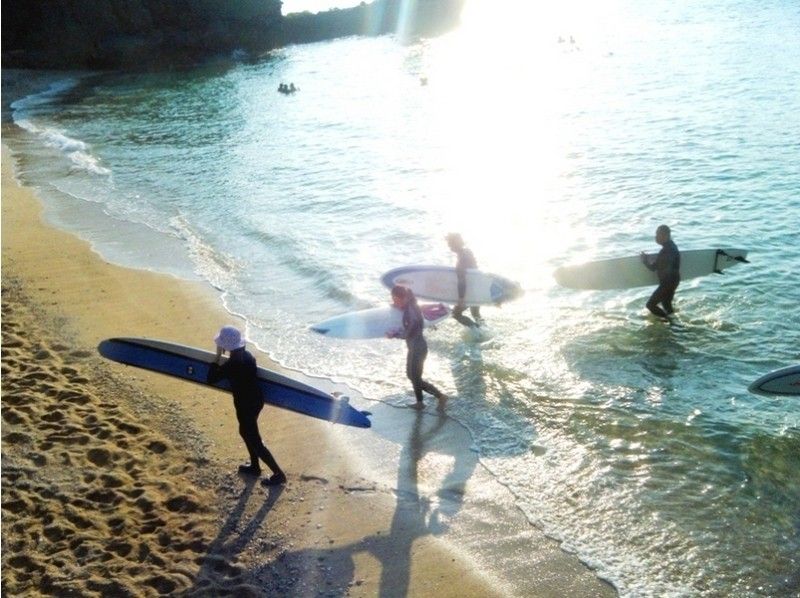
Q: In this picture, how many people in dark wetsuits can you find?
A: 4